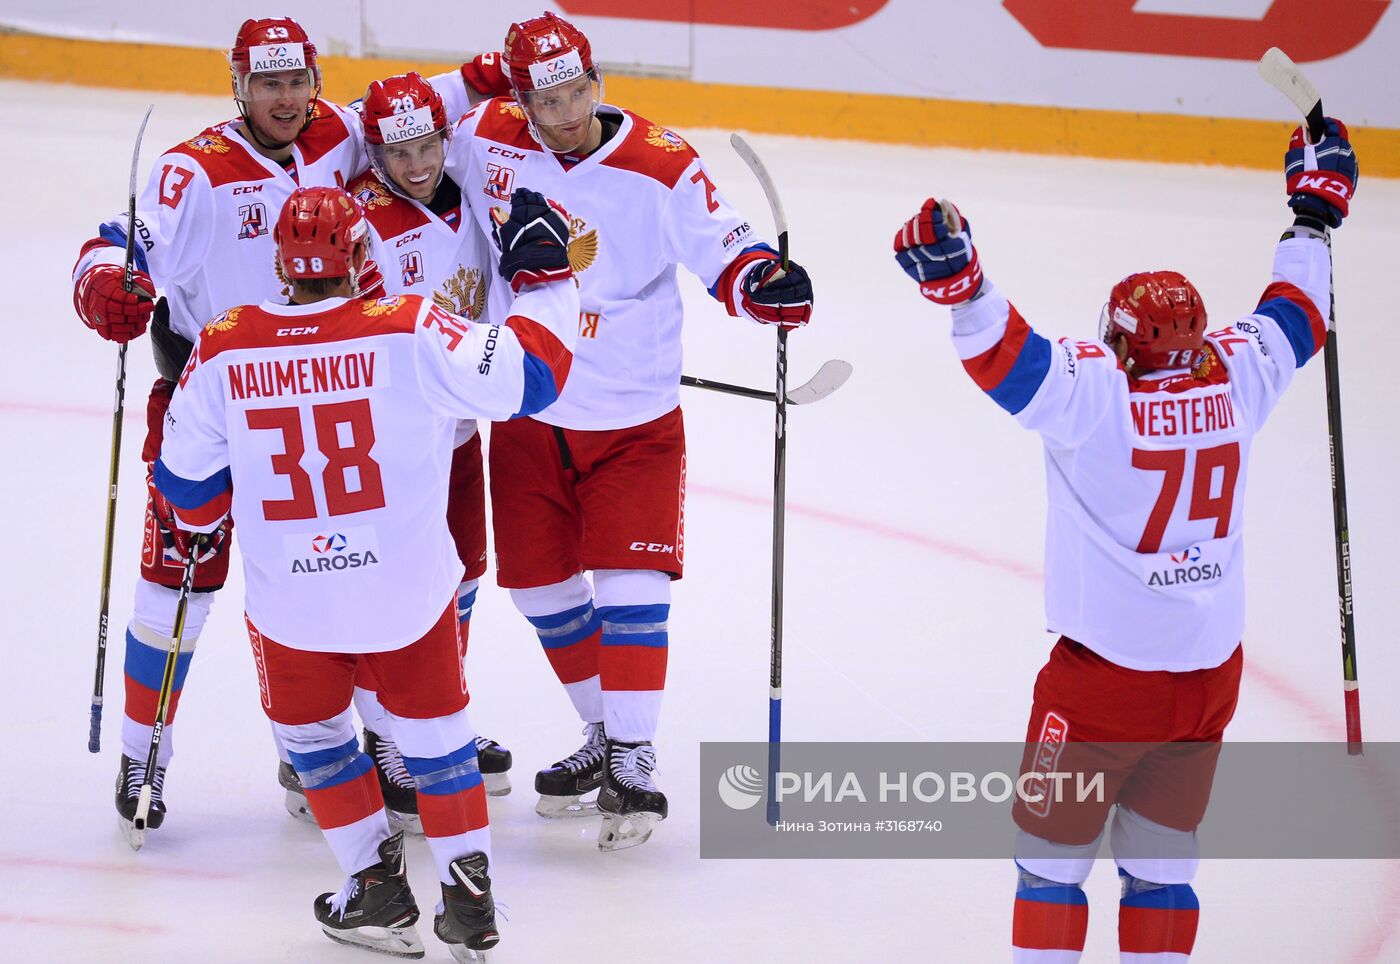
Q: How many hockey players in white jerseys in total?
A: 5